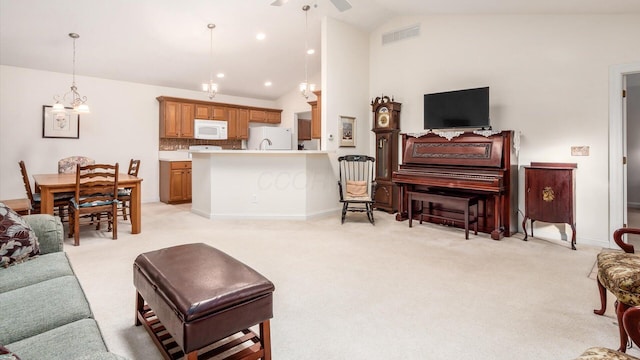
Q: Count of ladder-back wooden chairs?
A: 3